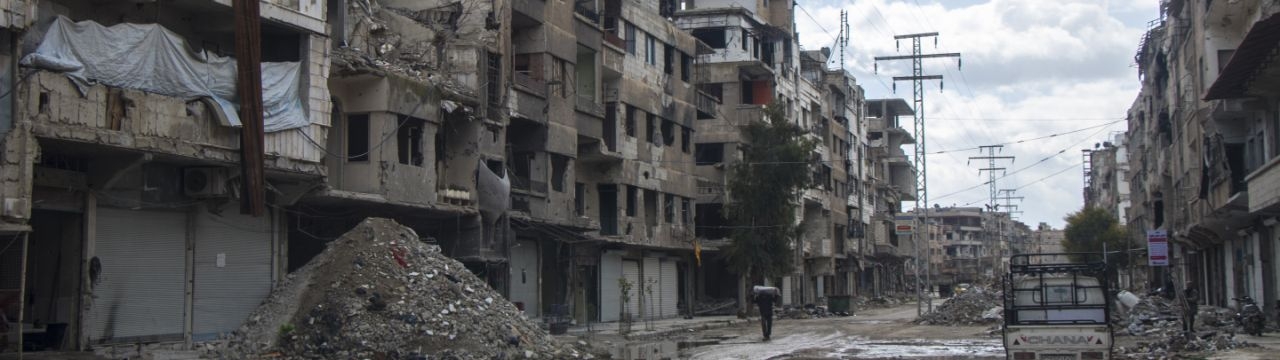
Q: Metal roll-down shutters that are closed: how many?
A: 7